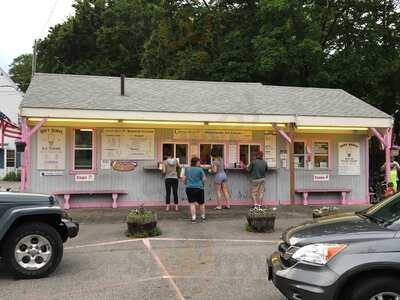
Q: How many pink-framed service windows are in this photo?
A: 3